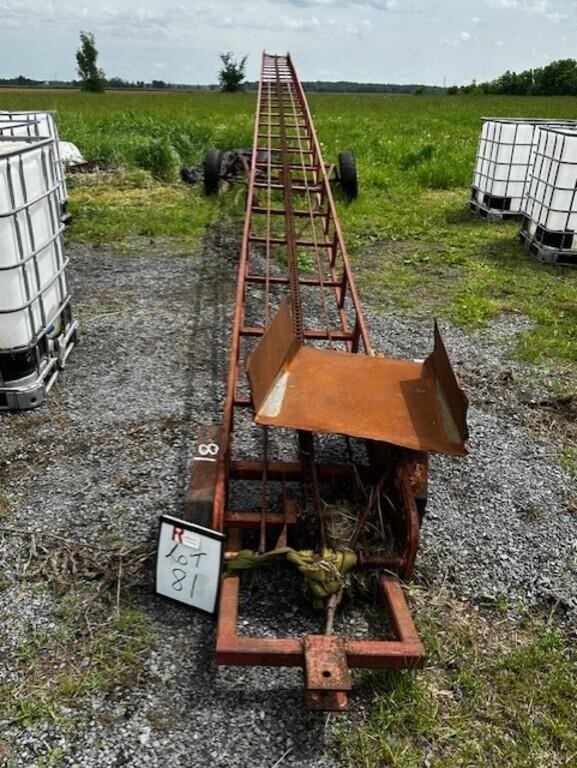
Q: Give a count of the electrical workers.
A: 0